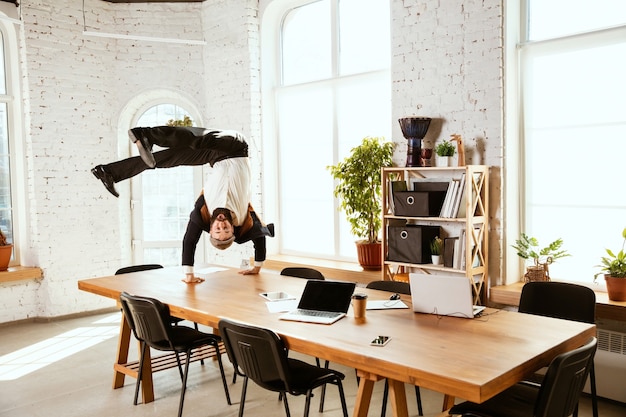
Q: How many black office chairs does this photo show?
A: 7